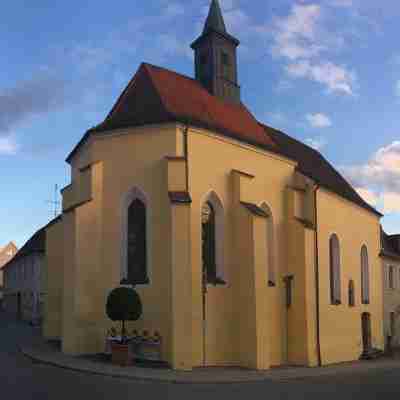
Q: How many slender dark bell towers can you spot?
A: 1